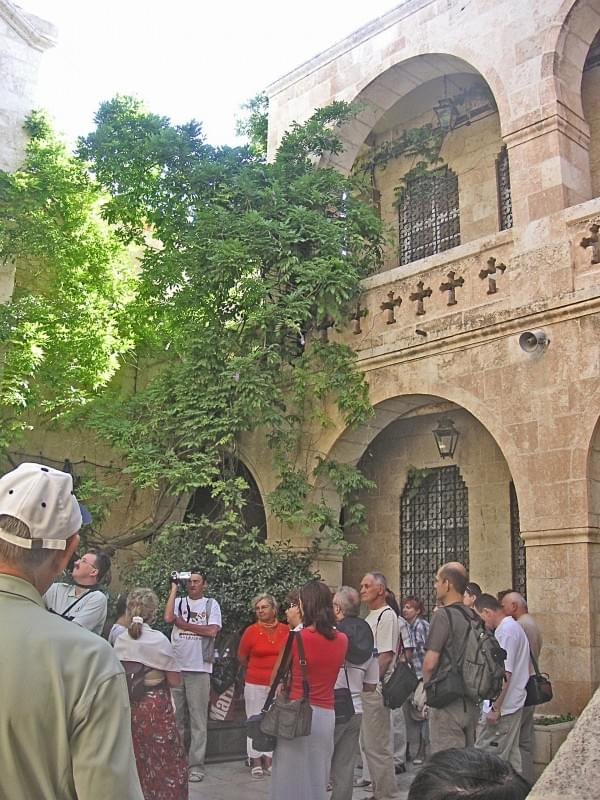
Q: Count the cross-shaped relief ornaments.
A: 7